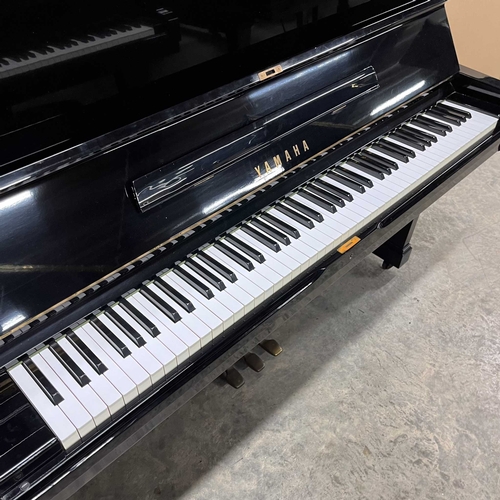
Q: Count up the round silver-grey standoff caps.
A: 0